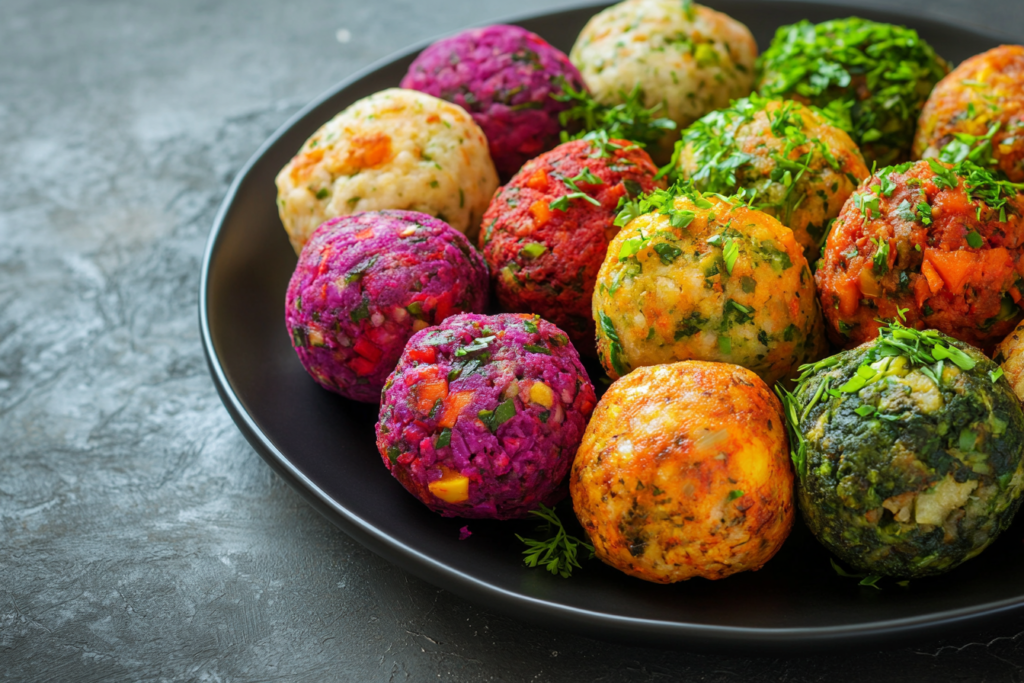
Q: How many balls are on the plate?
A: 14